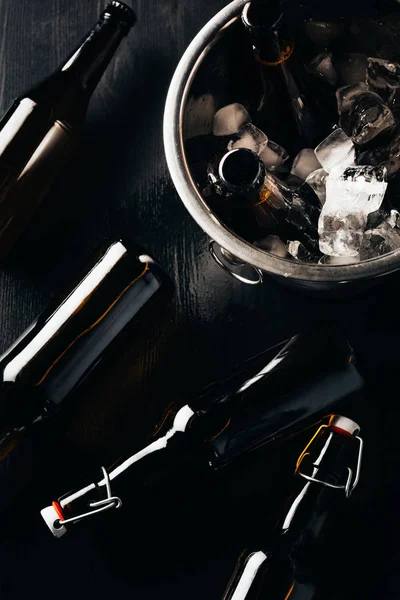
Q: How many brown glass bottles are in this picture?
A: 6